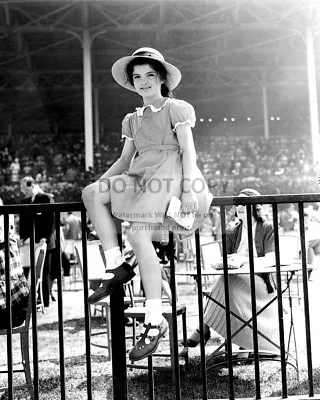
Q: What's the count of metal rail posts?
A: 12